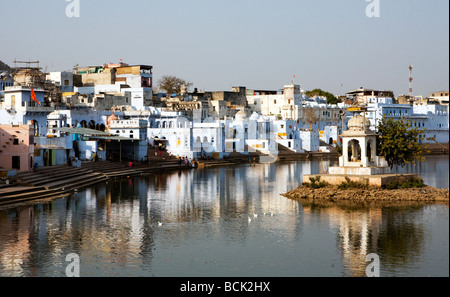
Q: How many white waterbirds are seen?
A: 5